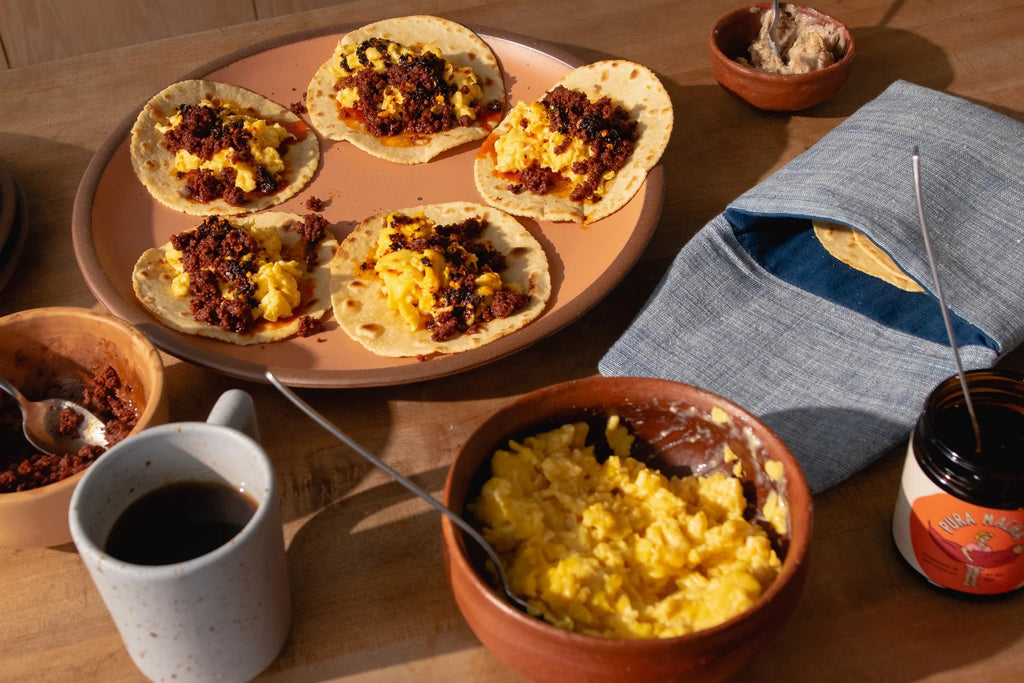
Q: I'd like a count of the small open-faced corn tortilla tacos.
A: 5